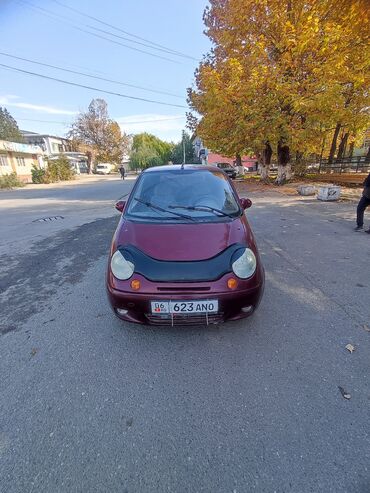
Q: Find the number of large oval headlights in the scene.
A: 2